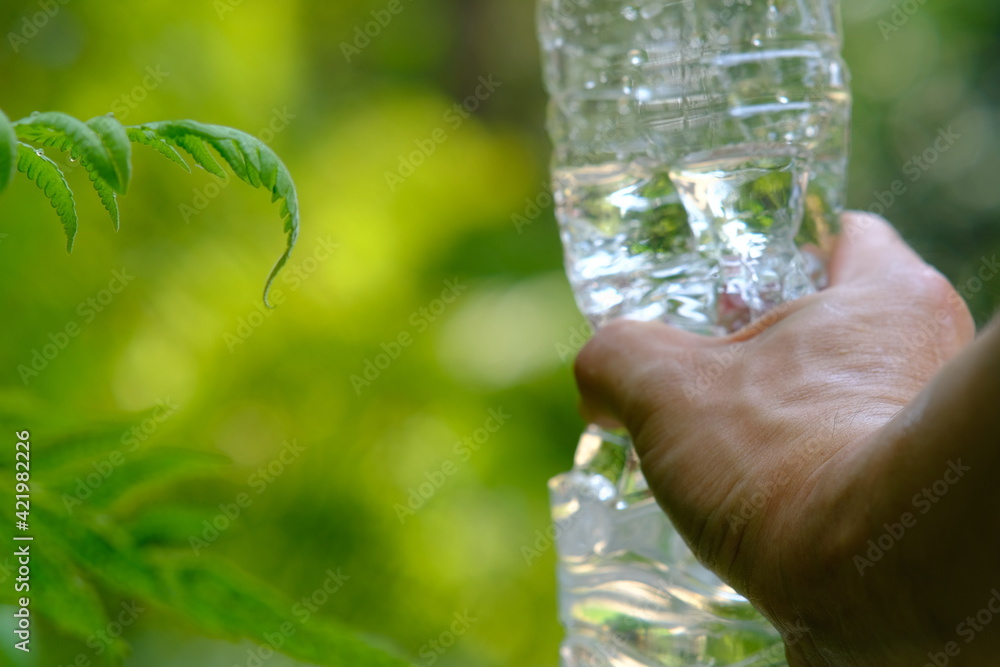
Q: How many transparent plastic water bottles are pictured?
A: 1